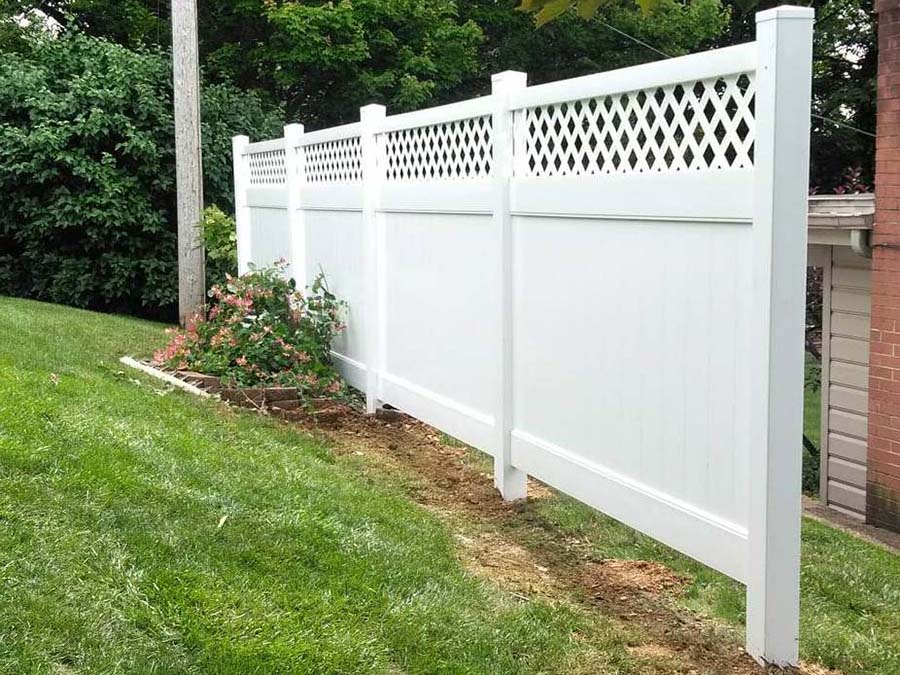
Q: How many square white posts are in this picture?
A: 5